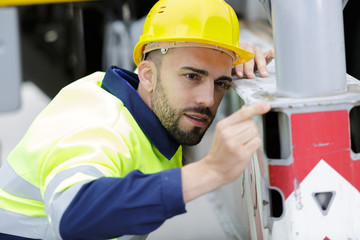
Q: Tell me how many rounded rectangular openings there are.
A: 3